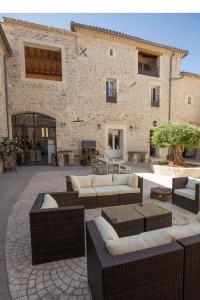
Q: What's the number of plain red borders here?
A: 0